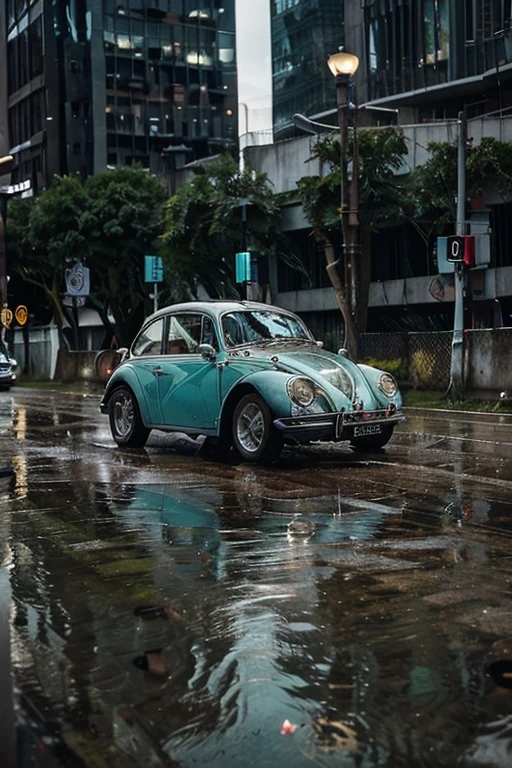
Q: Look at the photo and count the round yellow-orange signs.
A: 2